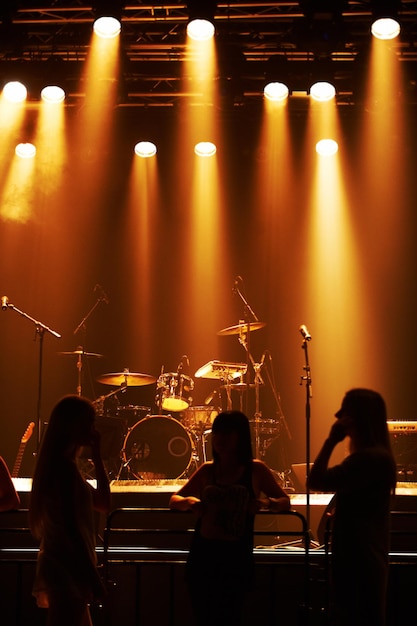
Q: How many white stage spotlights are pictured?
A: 11